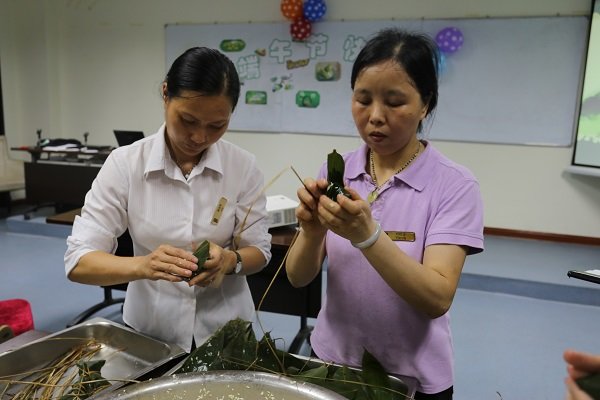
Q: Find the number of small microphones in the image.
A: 2